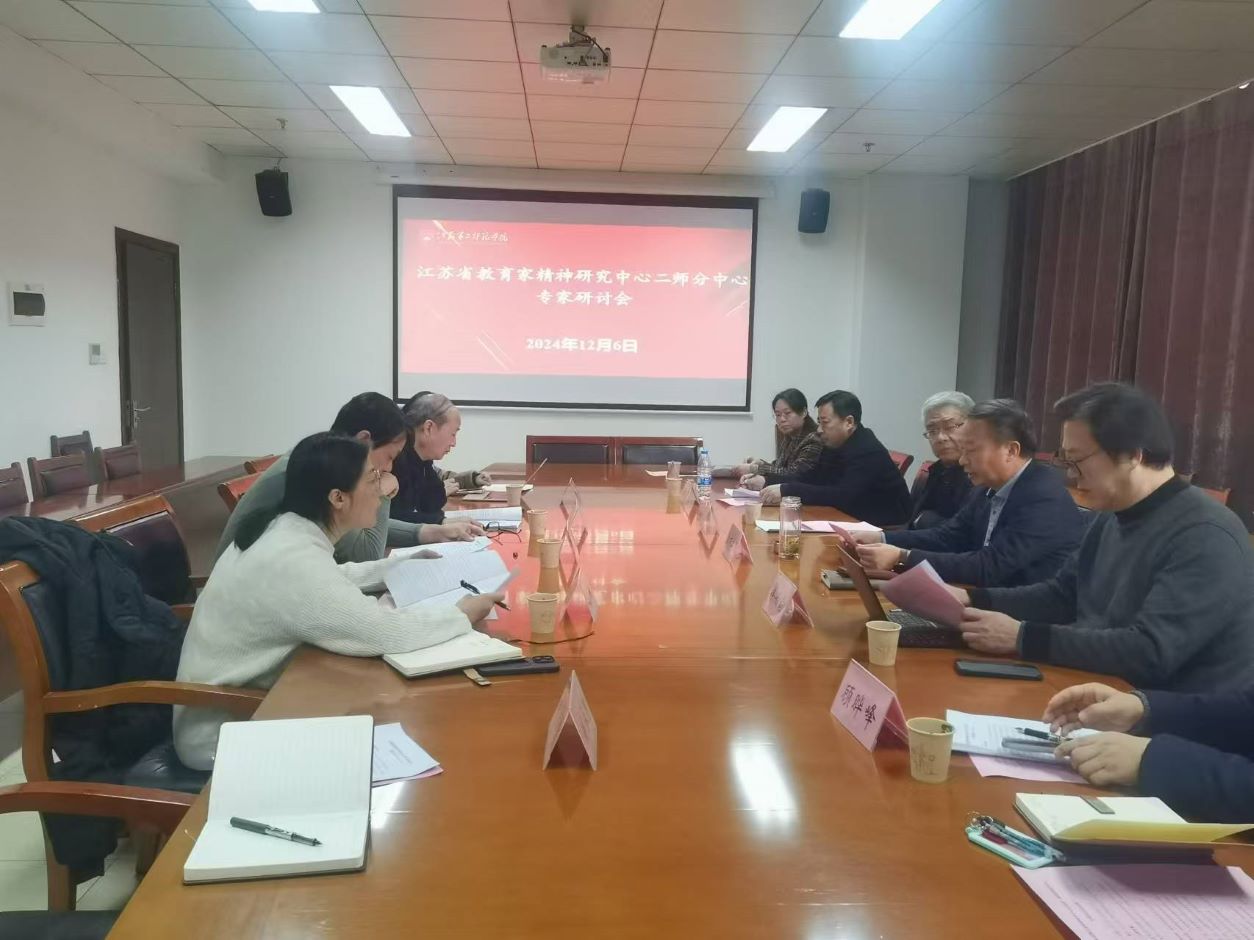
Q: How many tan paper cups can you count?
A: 9